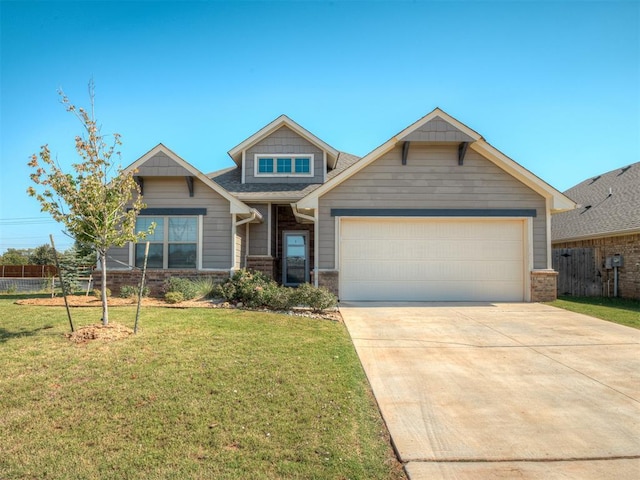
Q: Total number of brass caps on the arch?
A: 0